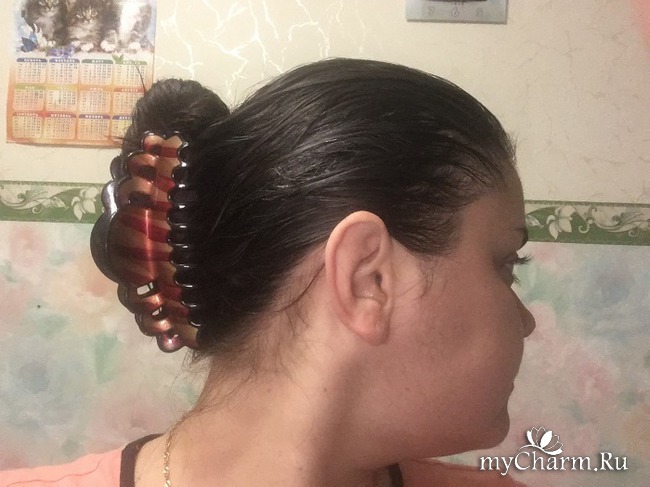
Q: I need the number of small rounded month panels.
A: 12